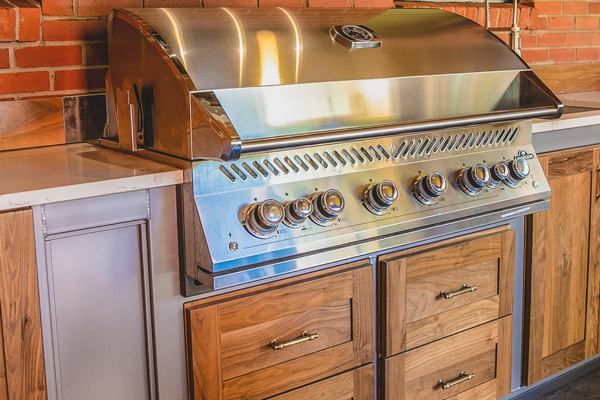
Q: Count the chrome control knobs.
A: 8